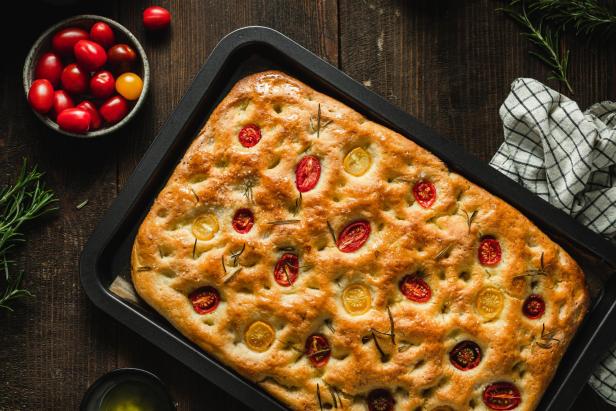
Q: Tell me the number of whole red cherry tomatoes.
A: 13